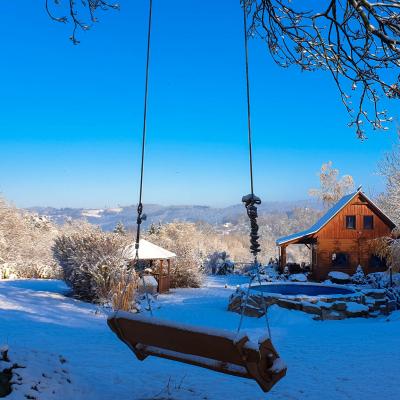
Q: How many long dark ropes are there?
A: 2